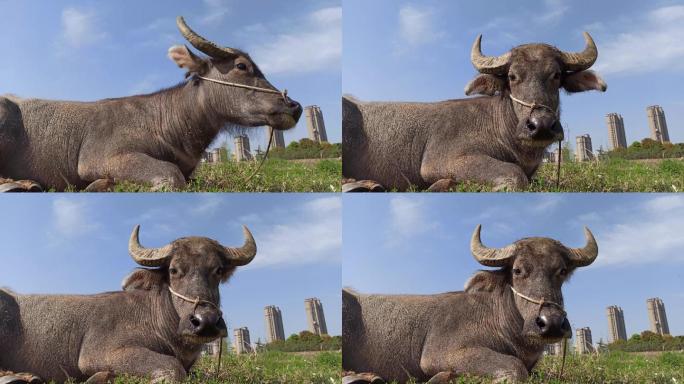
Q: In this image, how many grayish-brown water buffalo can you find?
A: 4